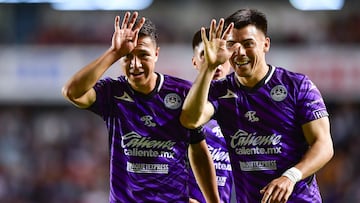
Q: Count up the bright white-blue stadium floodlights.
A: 2